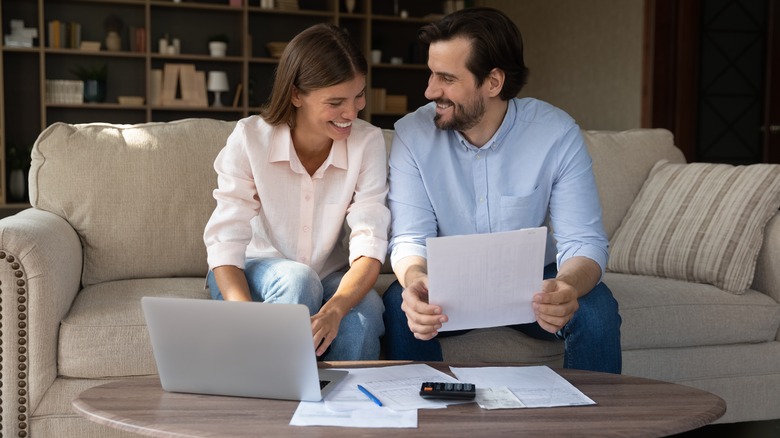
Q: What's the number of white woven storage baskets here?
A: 1